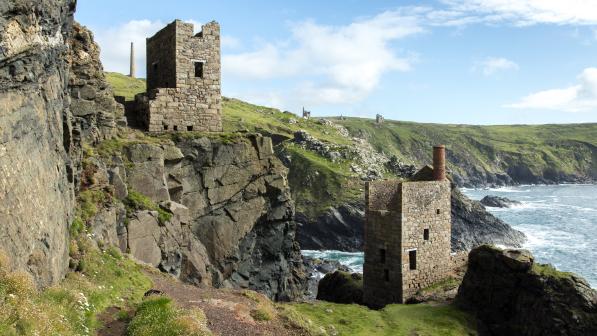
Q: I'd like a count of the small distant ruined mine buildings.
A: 2